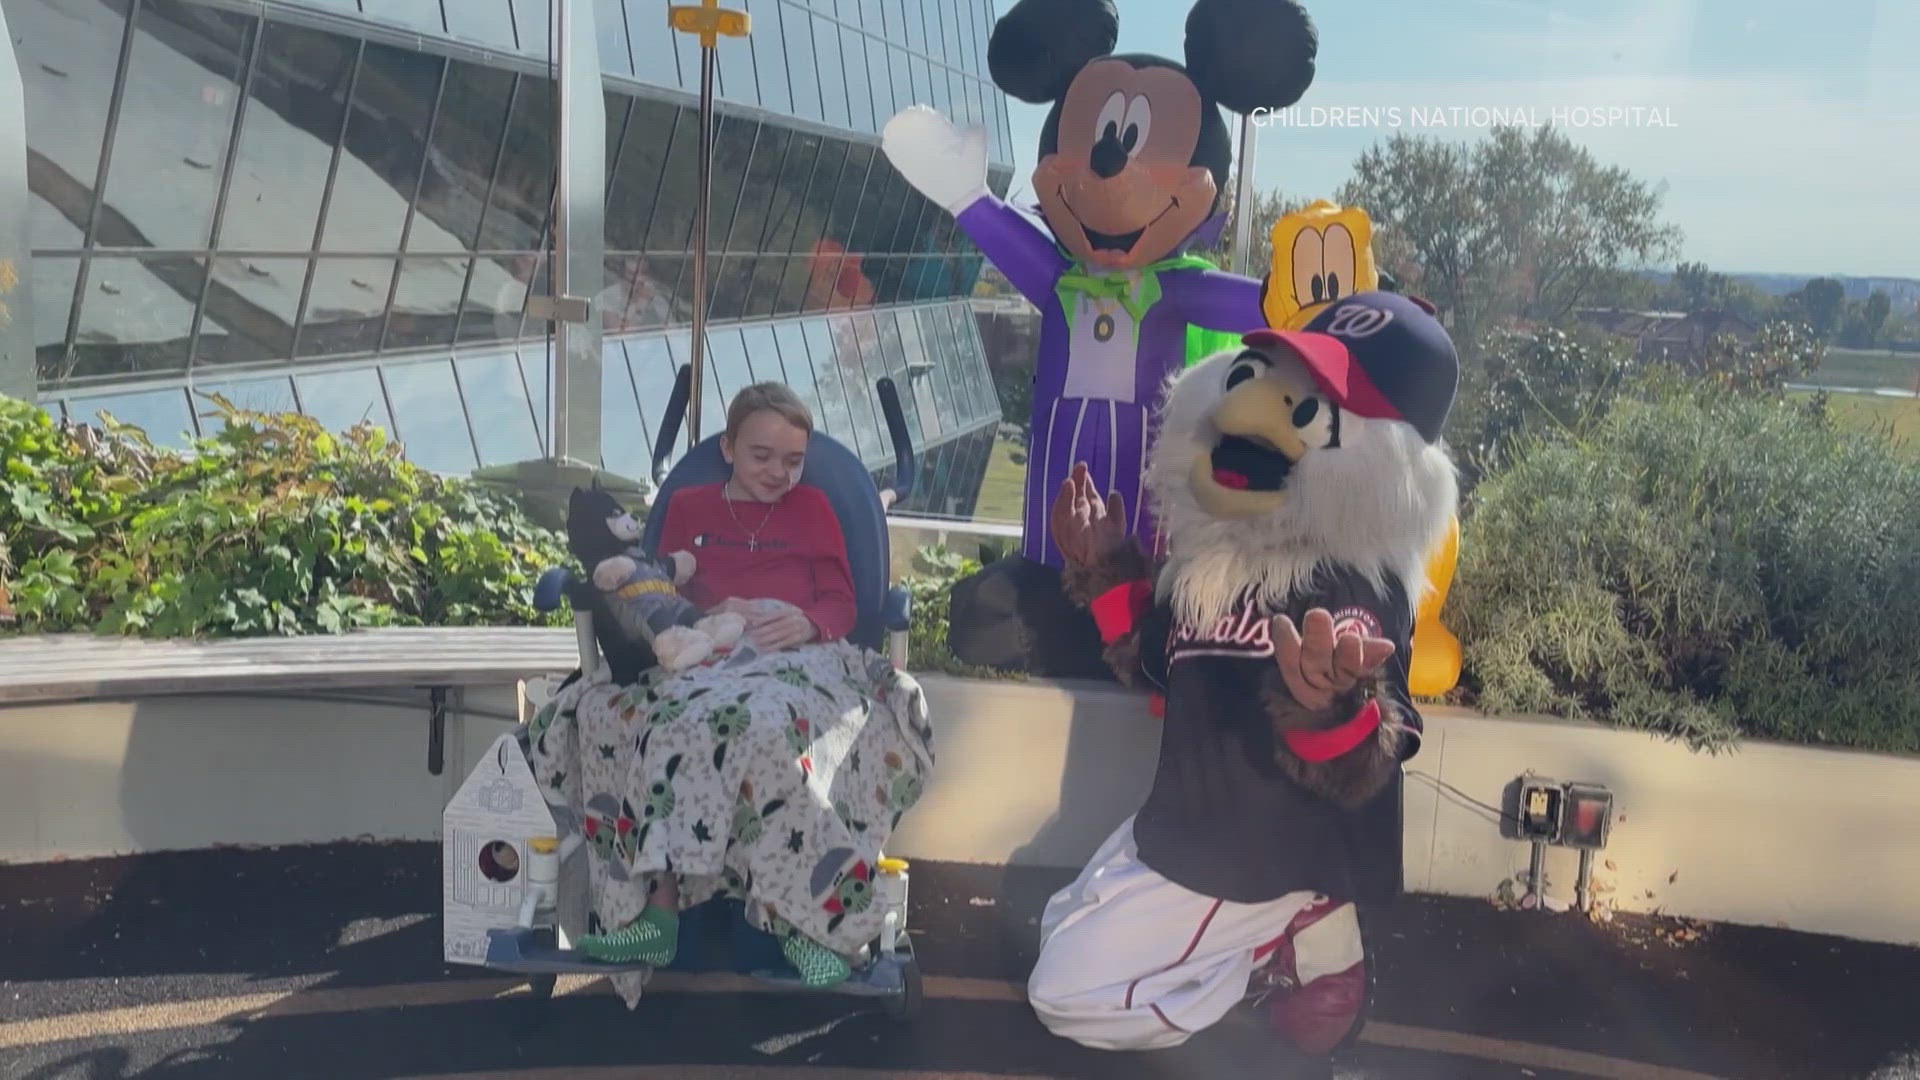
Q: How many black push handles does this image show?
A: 2